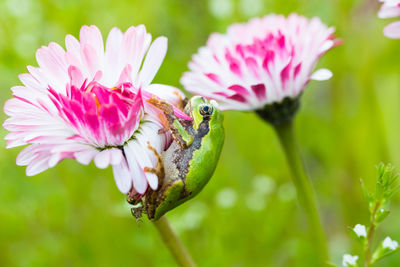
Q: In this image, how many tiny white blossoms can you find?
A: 3